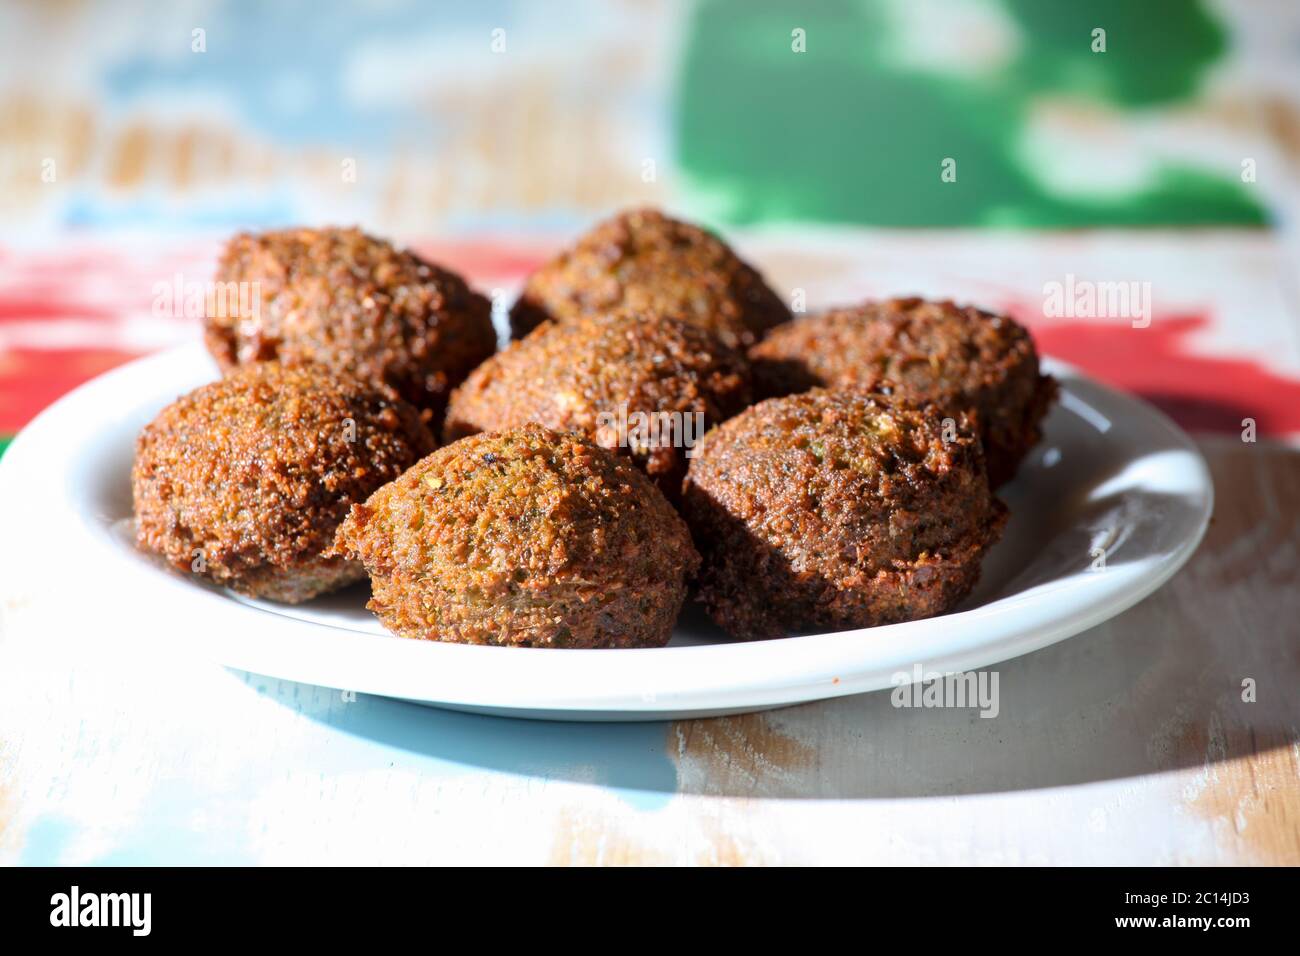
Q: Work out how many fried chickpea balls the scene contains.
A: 7